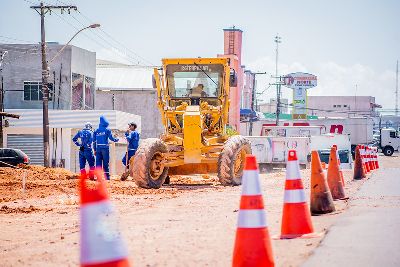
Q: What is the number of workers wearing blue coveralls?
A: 3